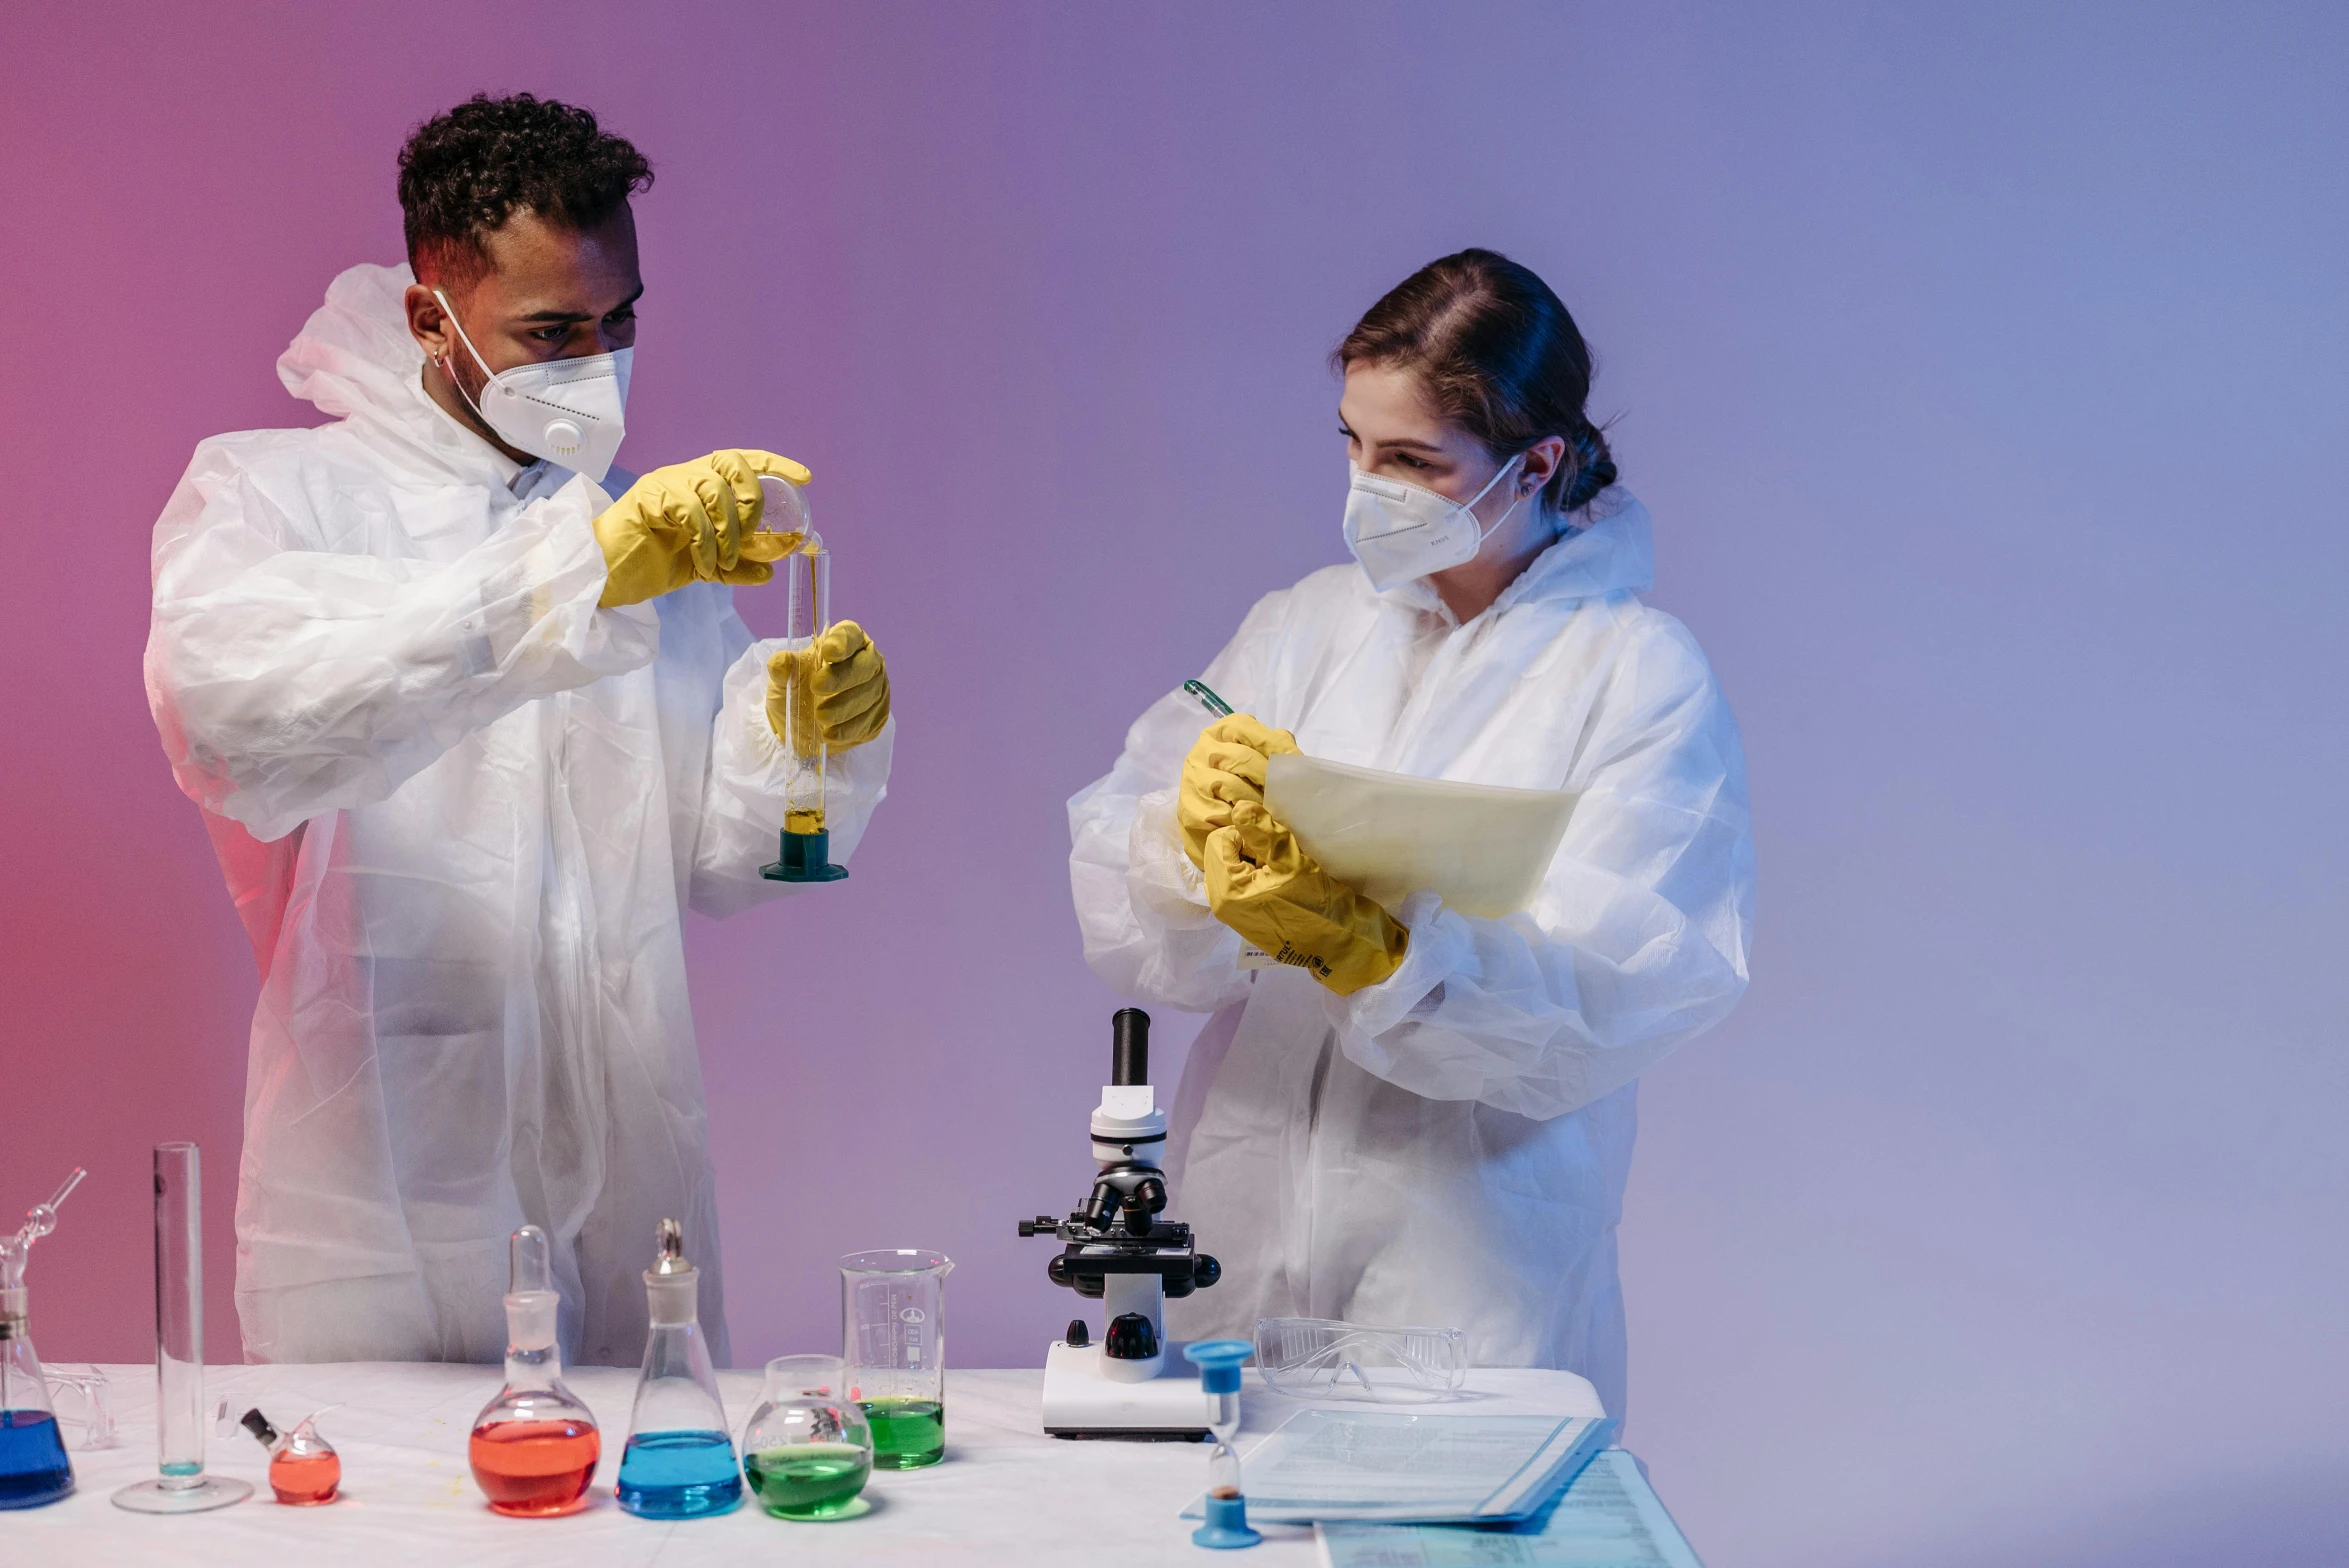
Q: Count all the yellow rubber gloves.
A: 4